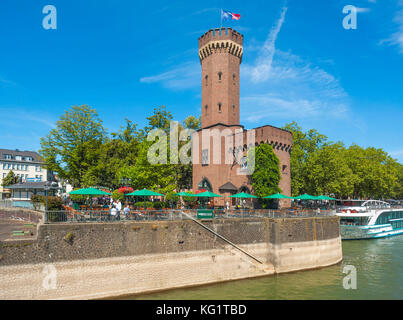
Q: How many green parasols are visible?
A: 8